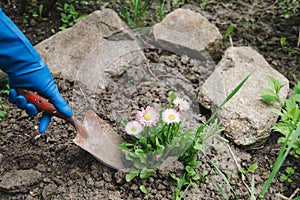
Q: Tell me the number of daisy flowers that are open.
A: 4